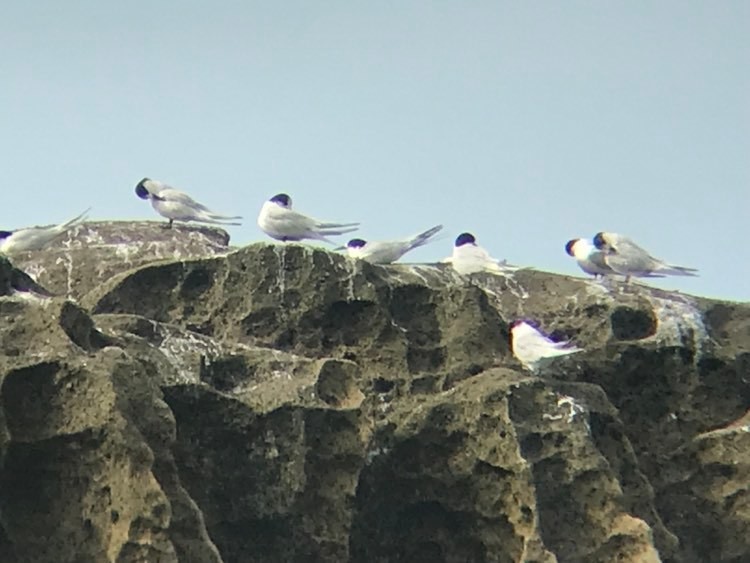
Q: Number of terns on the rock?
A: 8